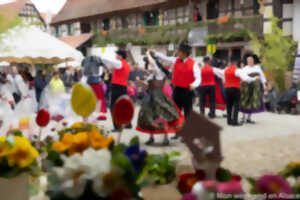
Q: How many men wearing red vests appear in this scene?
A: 4